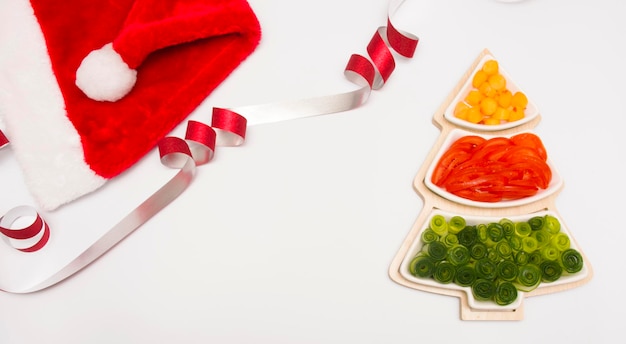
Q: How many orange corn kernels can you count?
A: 13